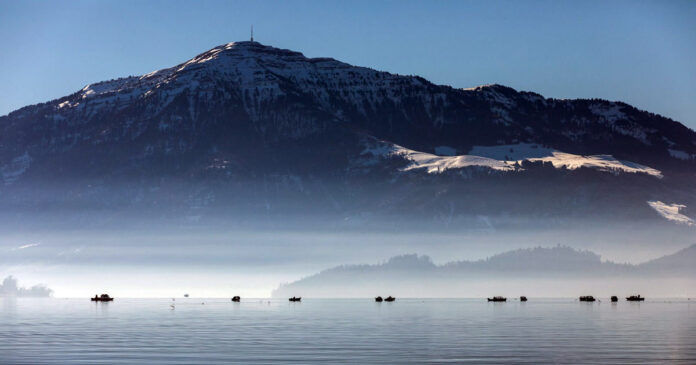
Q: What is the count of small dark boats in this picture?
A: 10